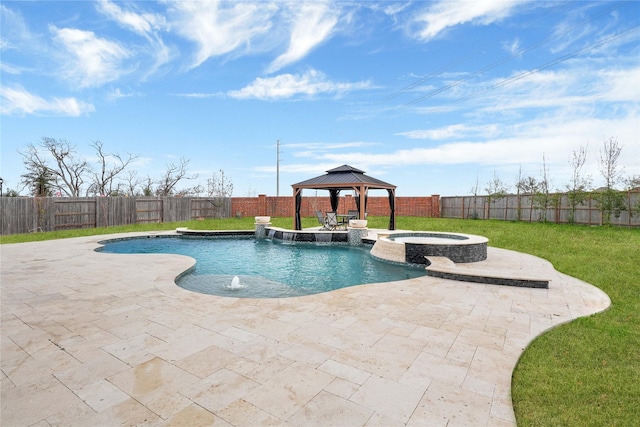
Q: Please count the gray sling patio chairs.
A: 4